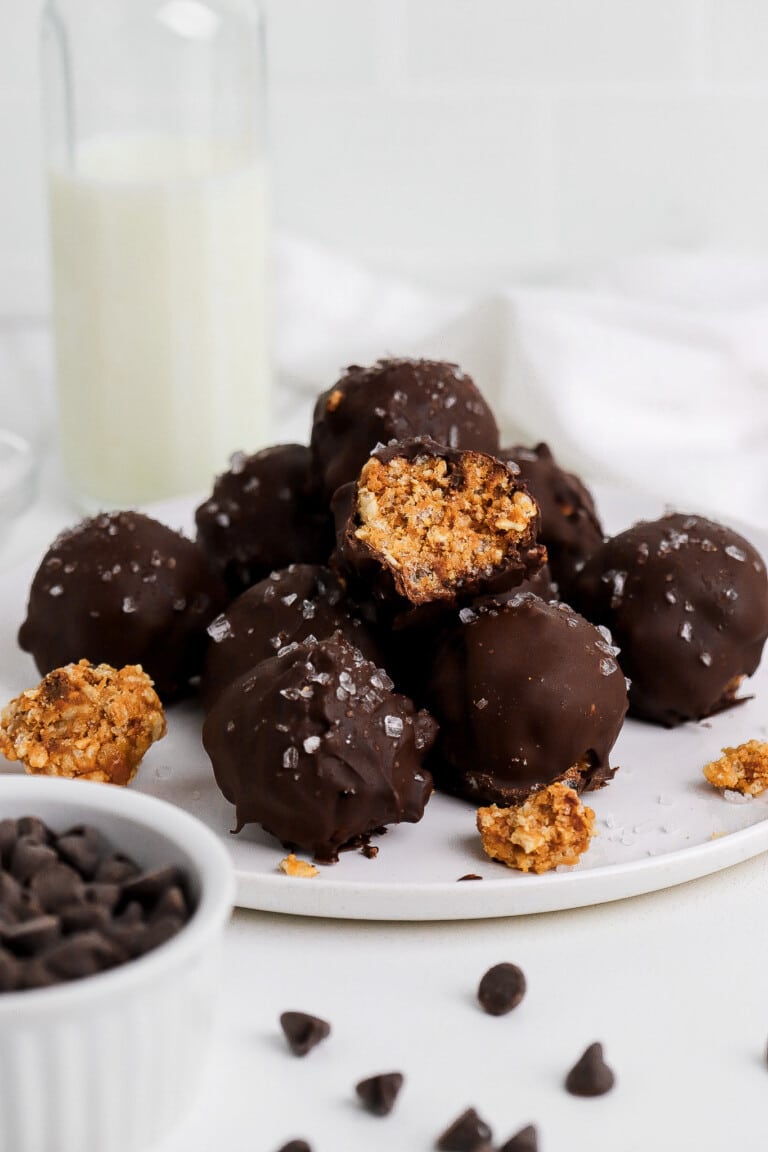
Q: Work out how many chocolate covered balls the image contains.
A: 9